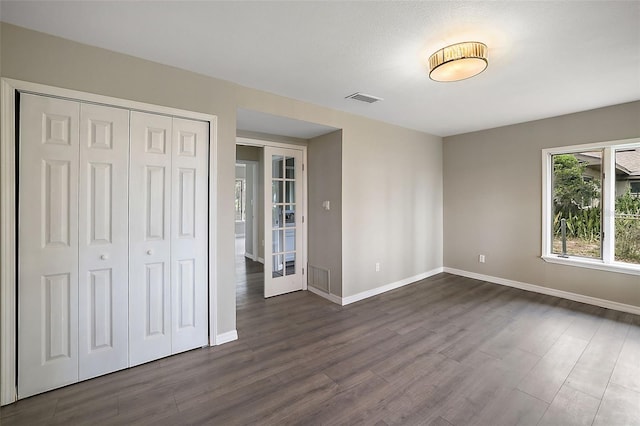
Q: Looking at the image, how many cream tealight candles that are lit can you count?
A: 0